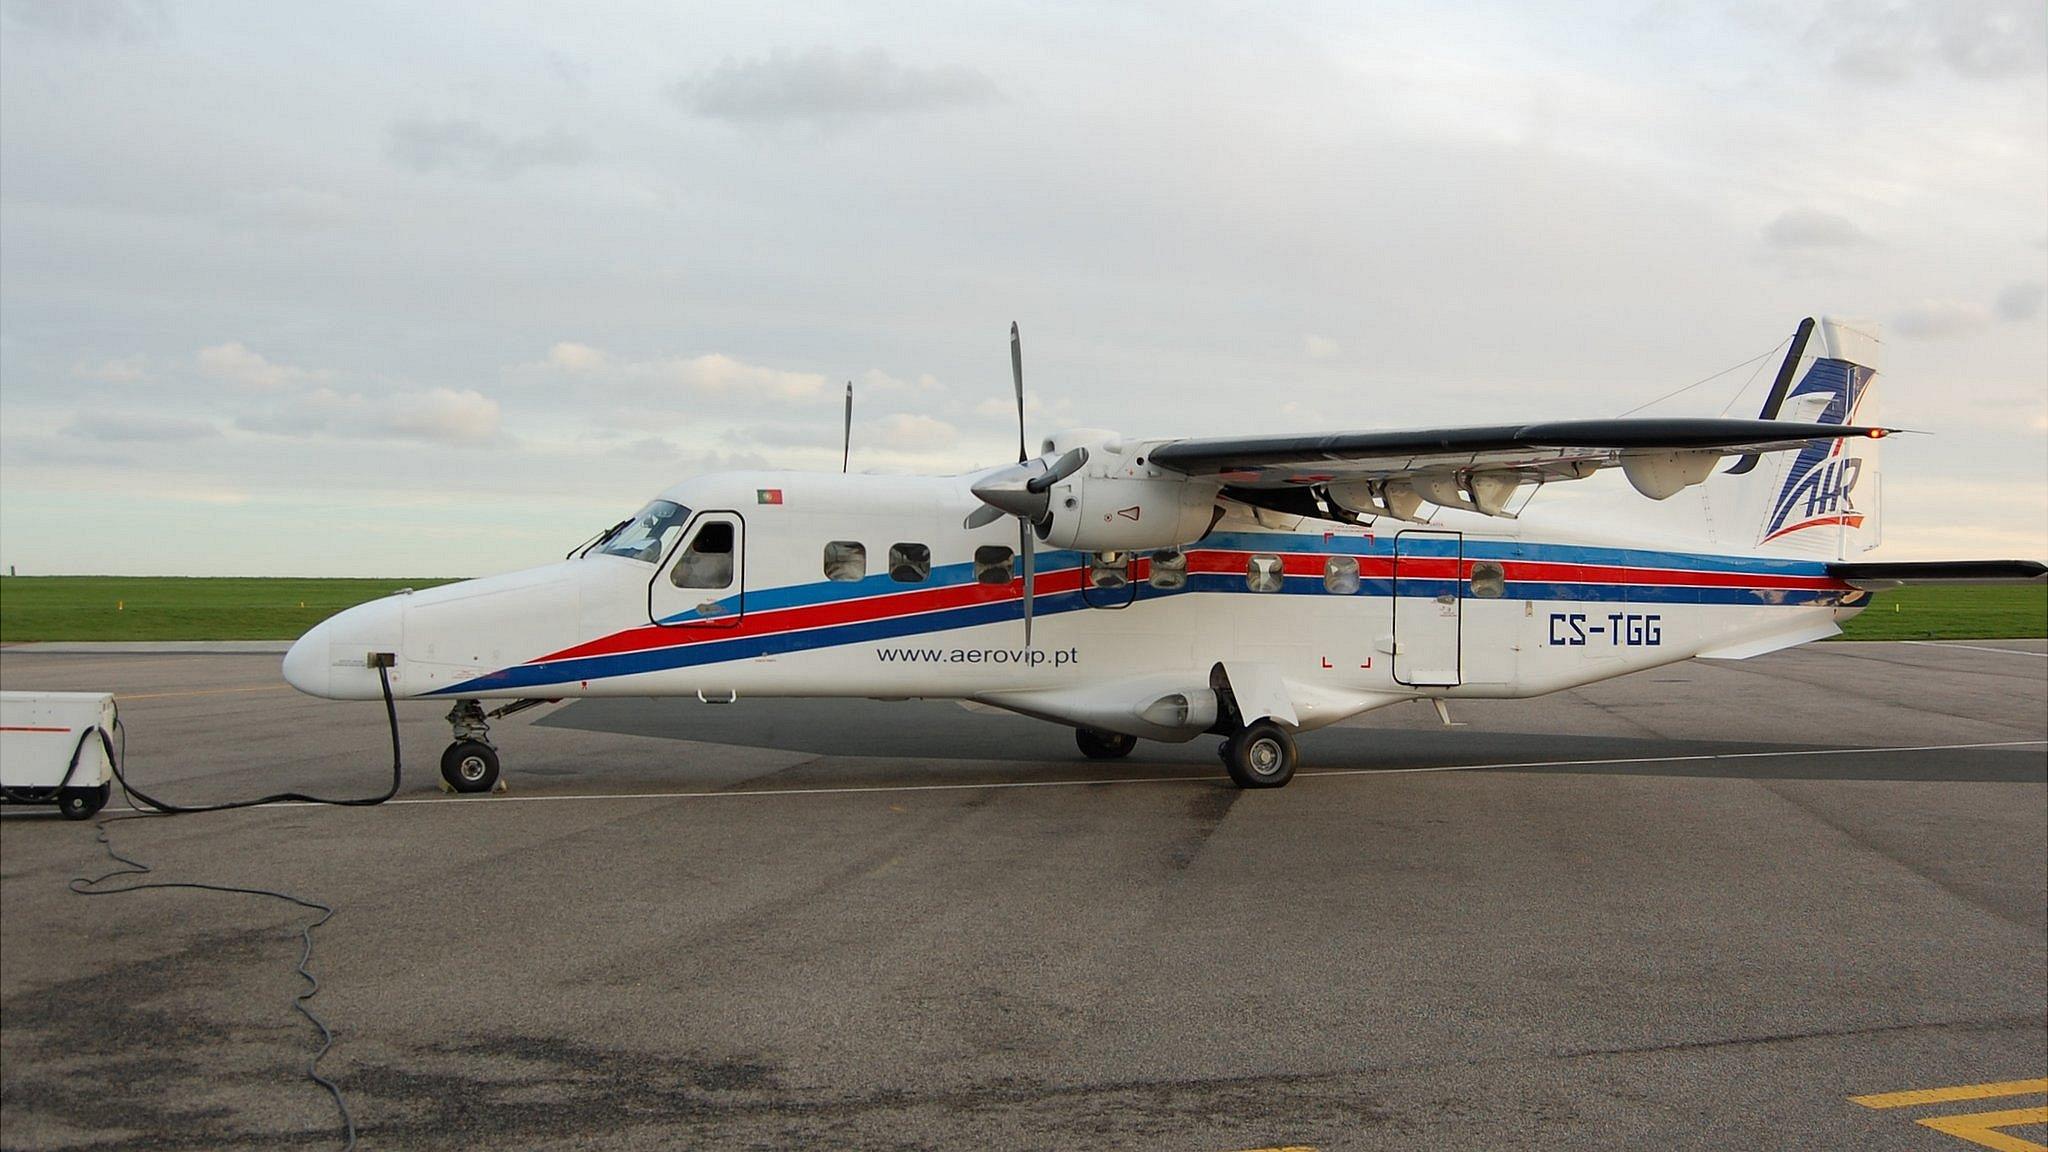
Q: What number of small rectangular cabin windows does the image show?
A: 8